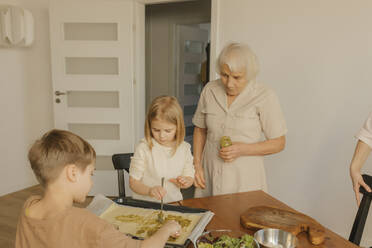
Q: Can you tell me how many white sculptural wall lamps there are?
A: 1